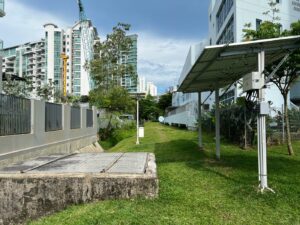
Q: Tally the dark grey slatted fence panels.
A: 4